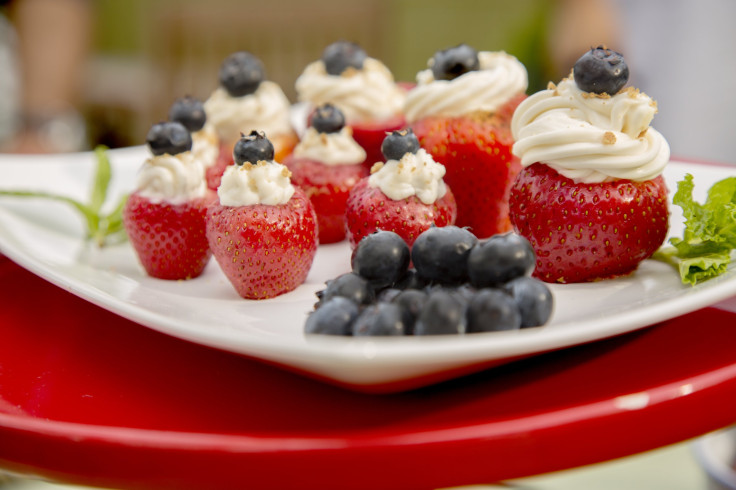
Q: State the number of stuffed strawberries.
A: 9